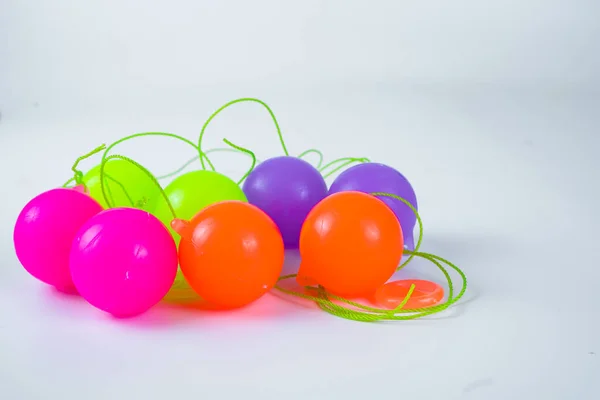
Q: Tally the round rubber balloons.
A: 8